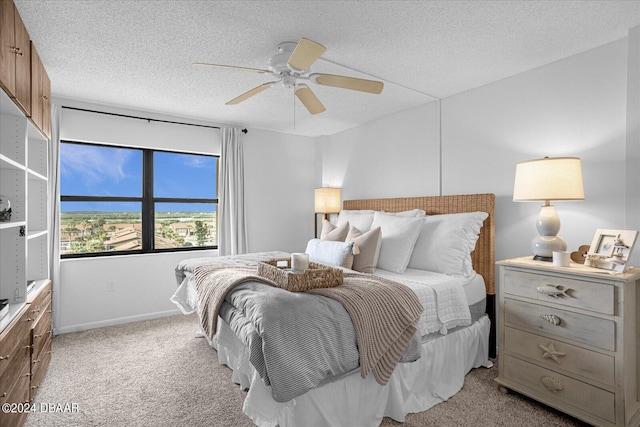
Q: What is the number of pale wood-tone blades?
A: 5